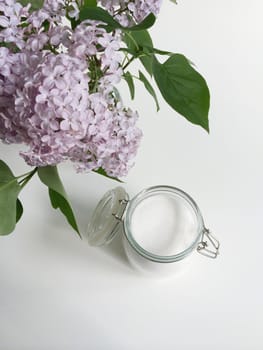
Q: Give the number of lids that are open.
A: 1